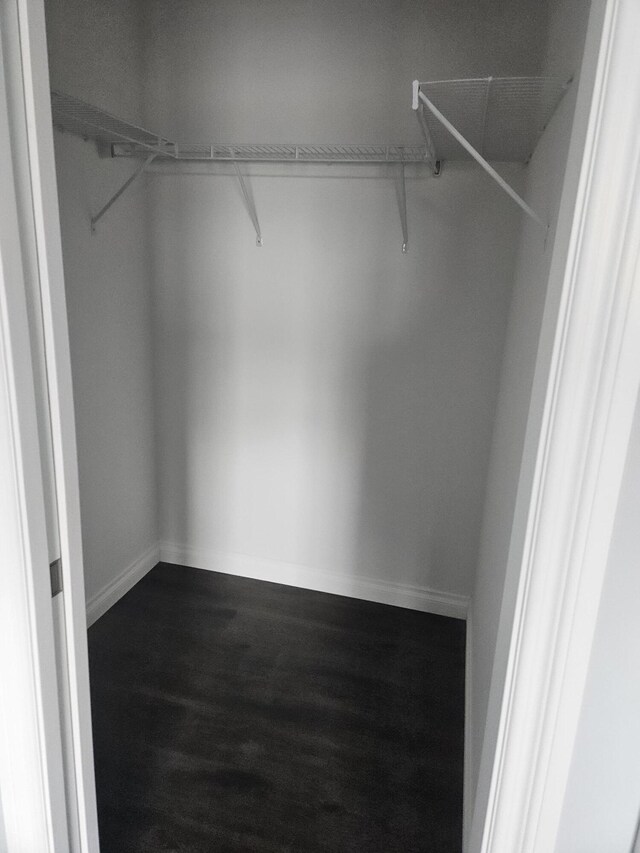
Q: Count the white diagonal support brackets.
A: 4